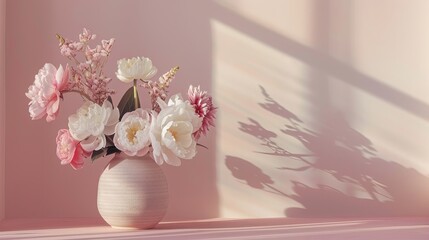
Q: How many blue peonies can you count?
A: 0